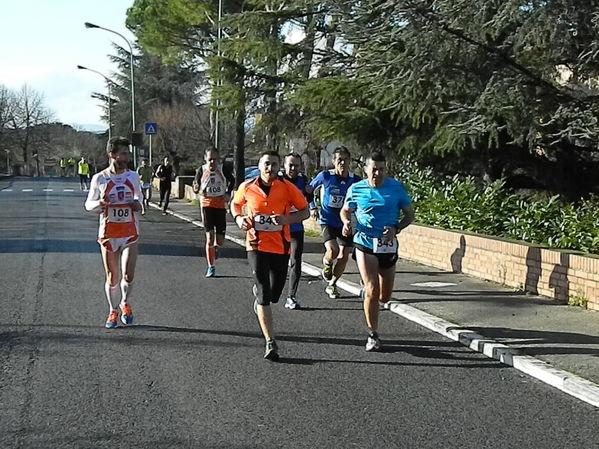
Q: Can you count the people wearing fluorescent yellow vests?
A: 3